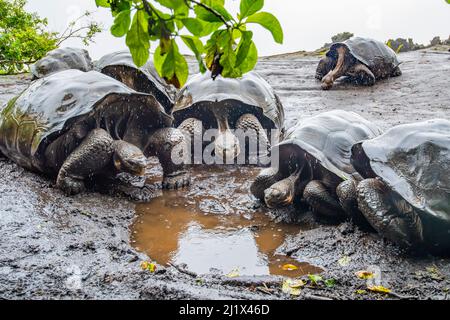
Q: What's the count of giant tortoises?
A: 7